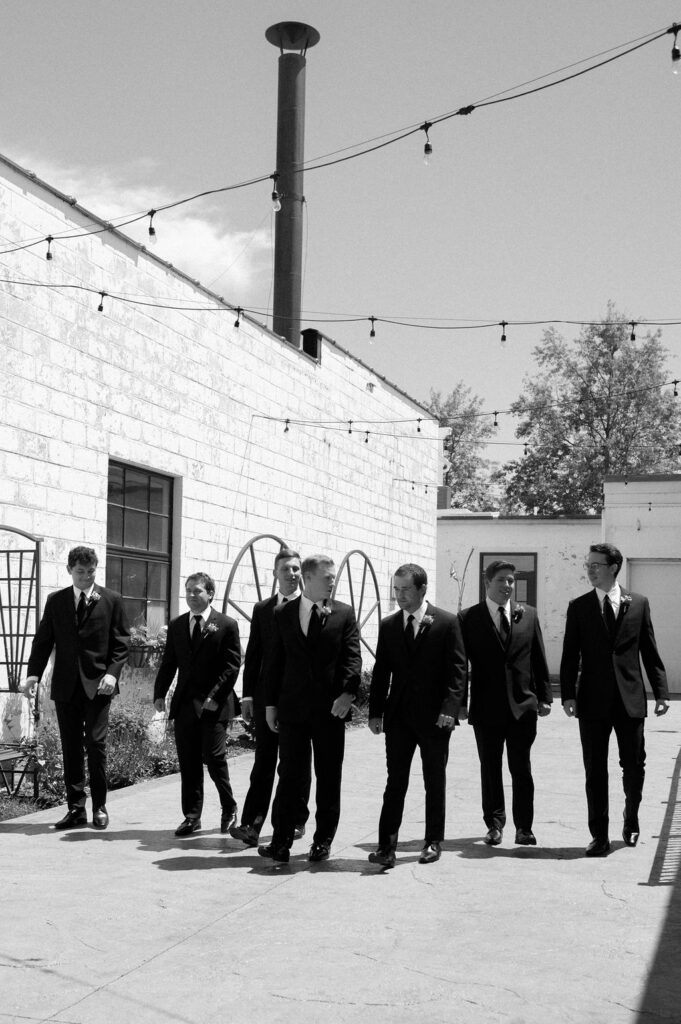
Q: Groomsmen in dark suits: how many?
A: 7